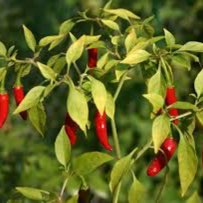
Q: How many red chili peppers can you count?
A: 7